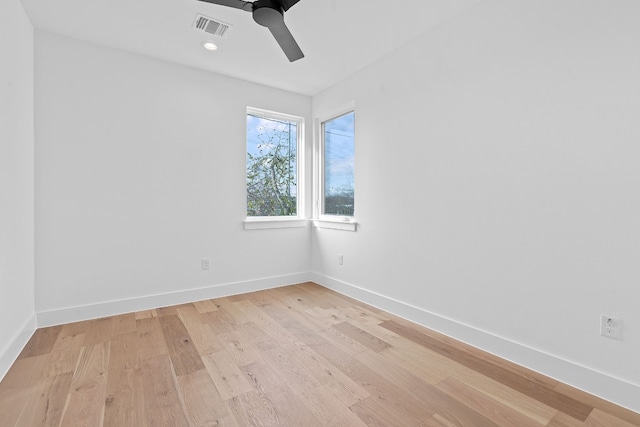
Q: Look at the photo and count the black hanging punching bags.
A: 0